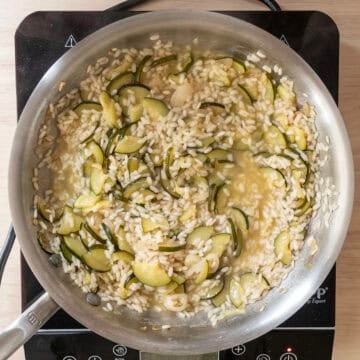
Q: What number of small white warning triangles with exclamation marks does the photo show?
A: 2